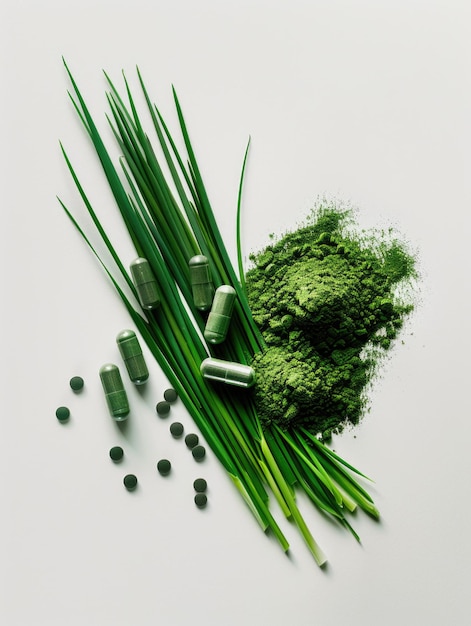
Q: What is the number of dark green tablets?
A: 12